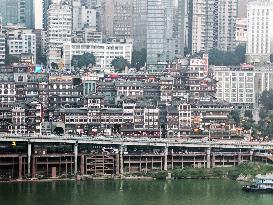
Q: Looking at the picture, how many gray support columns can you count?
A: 6